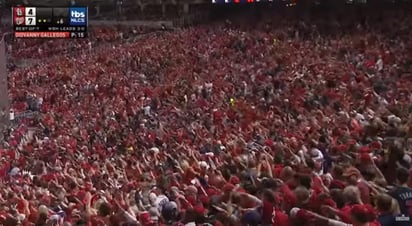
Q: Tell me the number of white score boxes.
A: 2